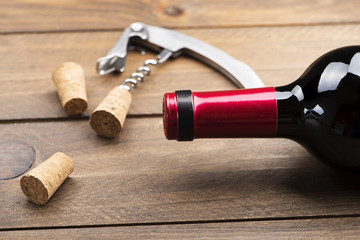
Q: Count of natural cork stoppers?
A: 3